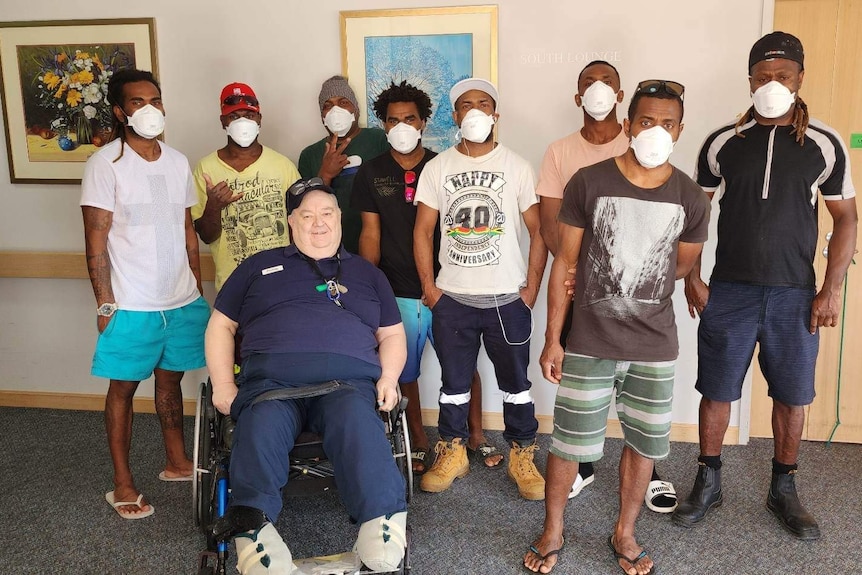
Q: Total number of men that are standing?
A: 8